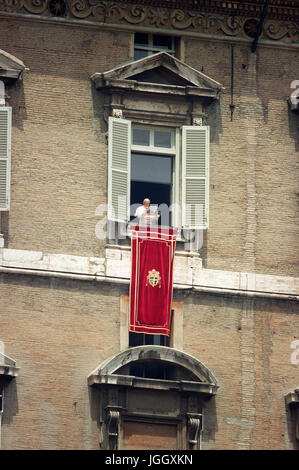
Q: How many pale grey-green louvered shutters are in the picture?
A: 3